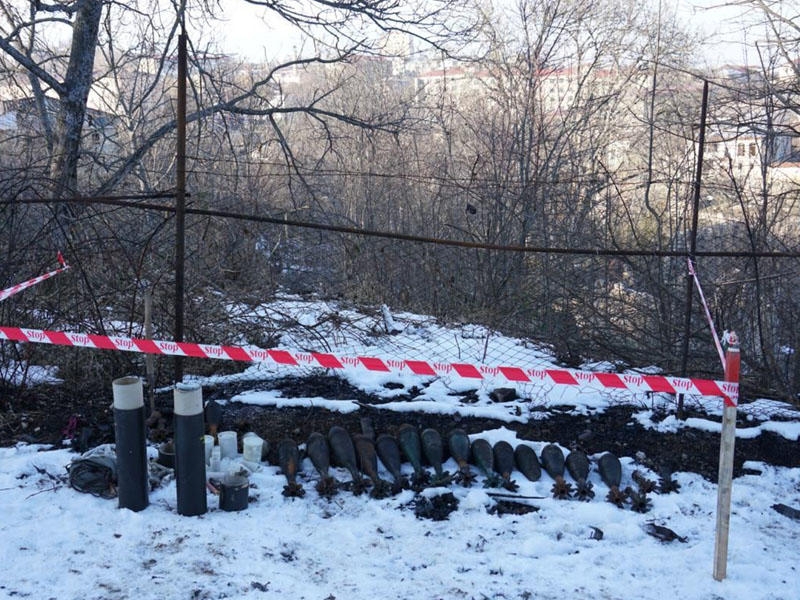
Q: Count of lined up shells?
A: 14